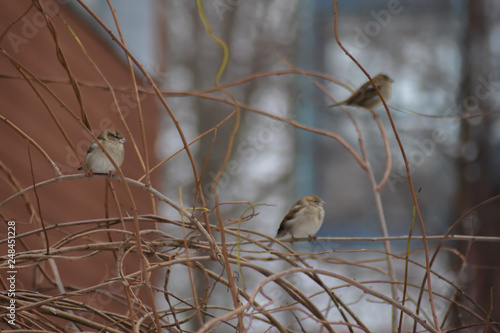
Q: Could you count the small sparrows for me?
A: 3